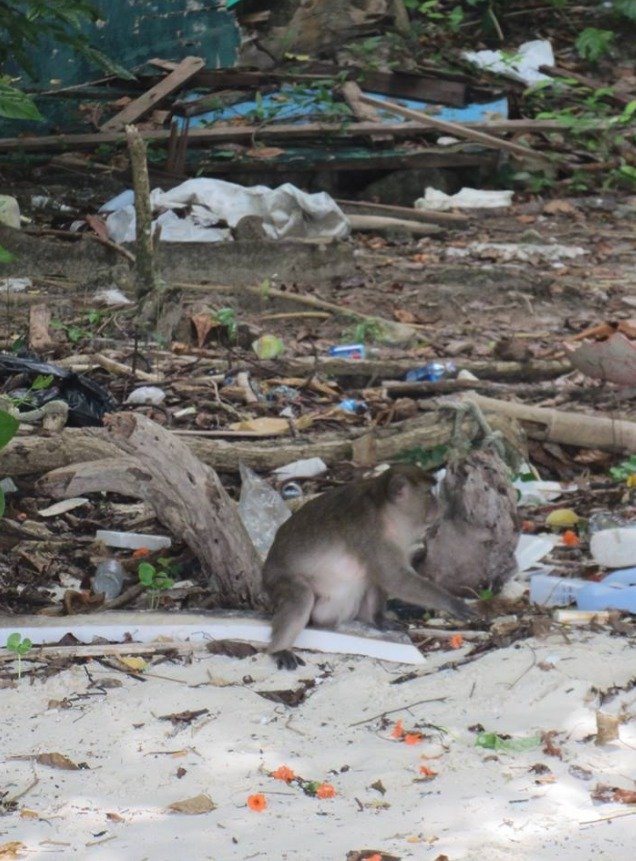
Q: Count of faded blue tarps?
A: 1